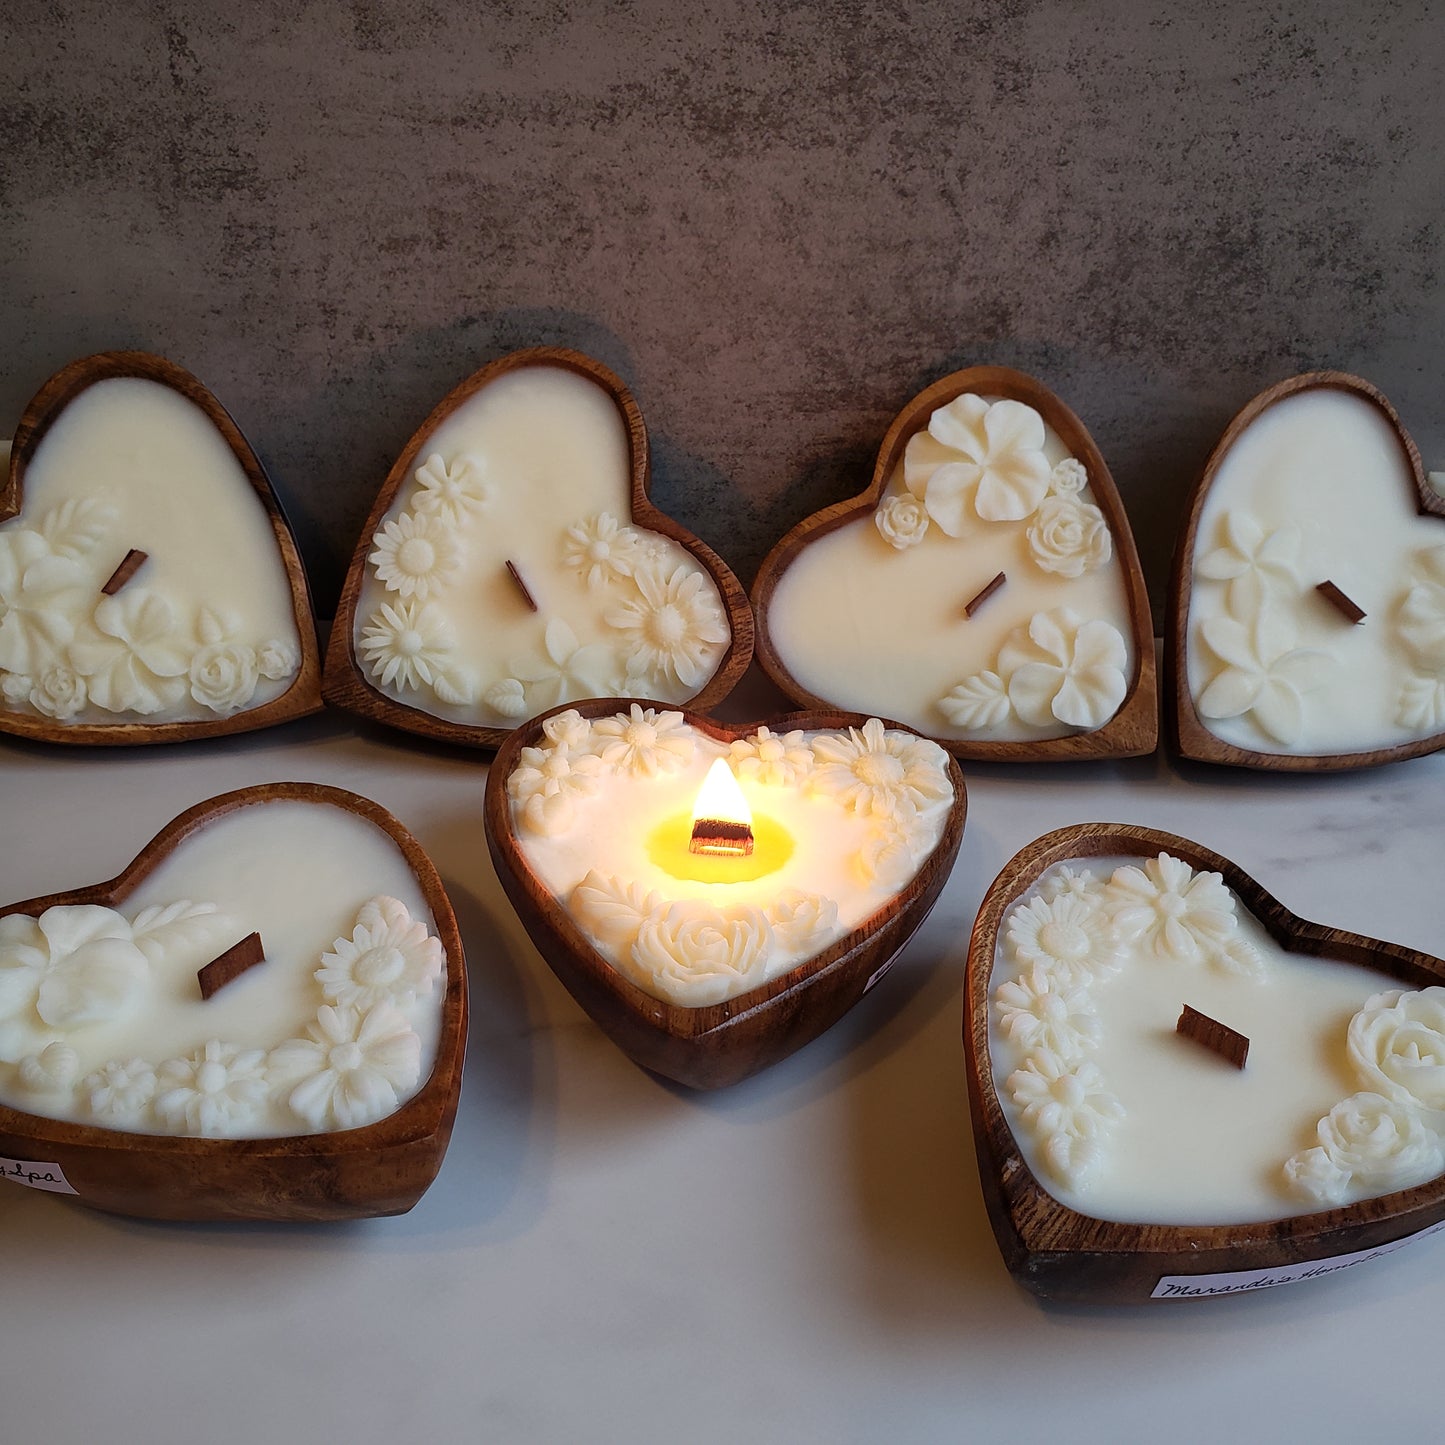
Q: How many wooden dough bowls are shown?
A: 7